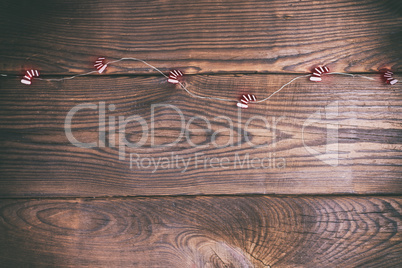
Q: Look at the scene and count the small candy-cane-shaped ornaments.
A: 6